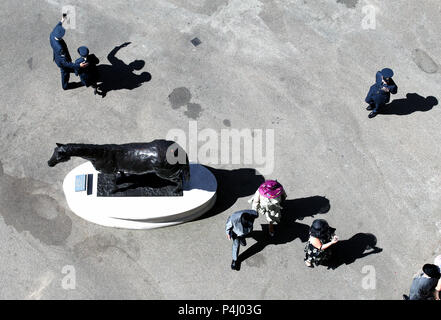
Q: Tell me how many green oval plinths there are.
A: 0